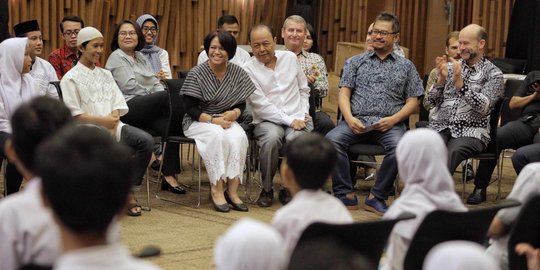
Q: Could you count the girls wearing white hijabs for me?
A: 5